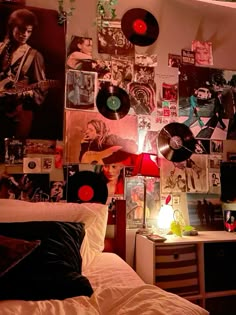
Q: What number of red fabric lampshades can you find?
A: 1